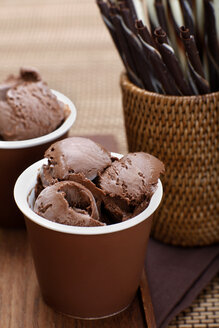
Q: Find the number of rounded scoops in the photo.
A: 4